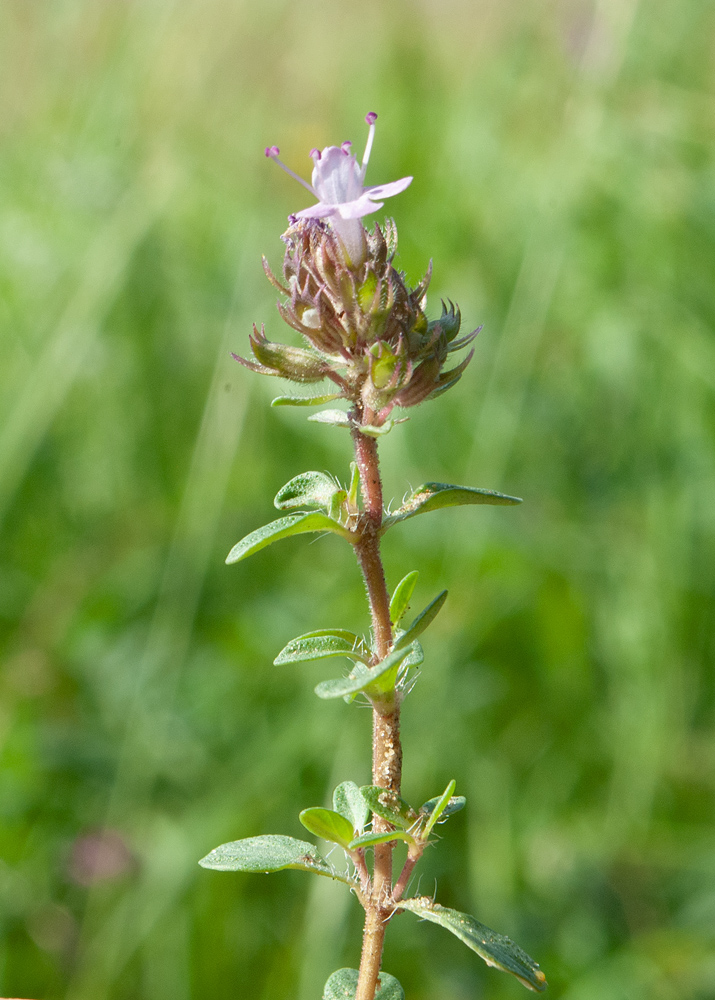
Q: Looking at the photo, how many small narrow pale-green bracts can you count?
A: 3